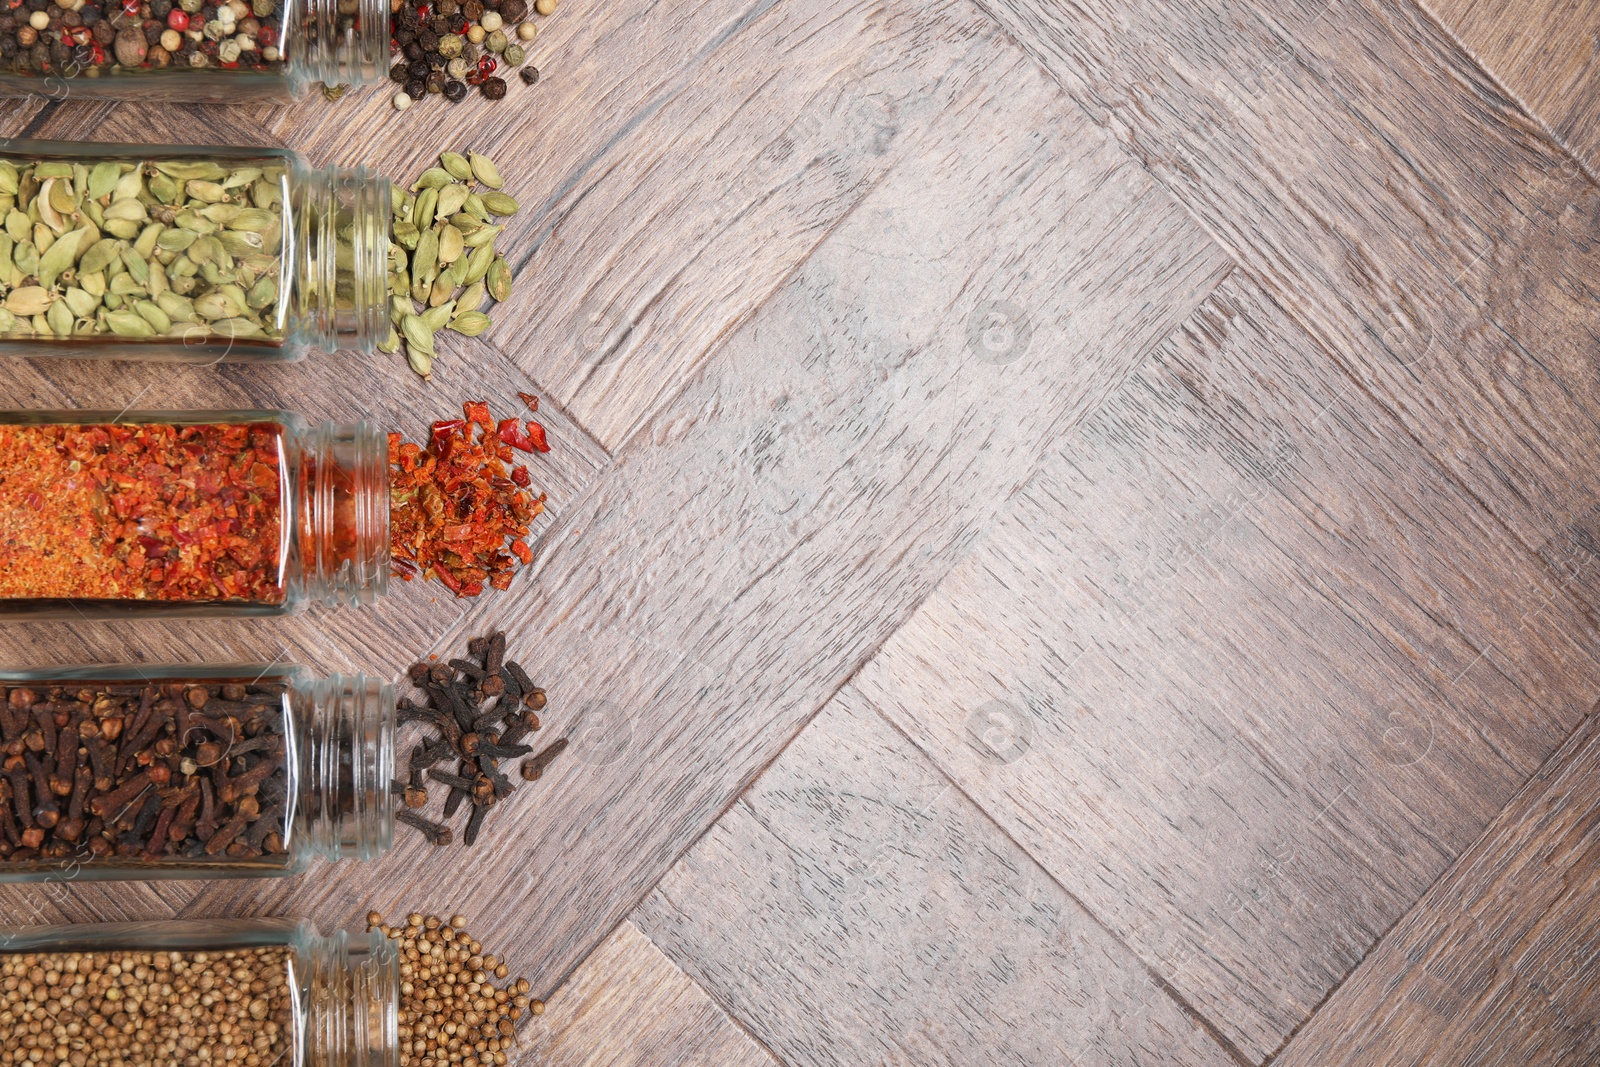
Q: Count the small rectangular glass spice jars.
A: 5